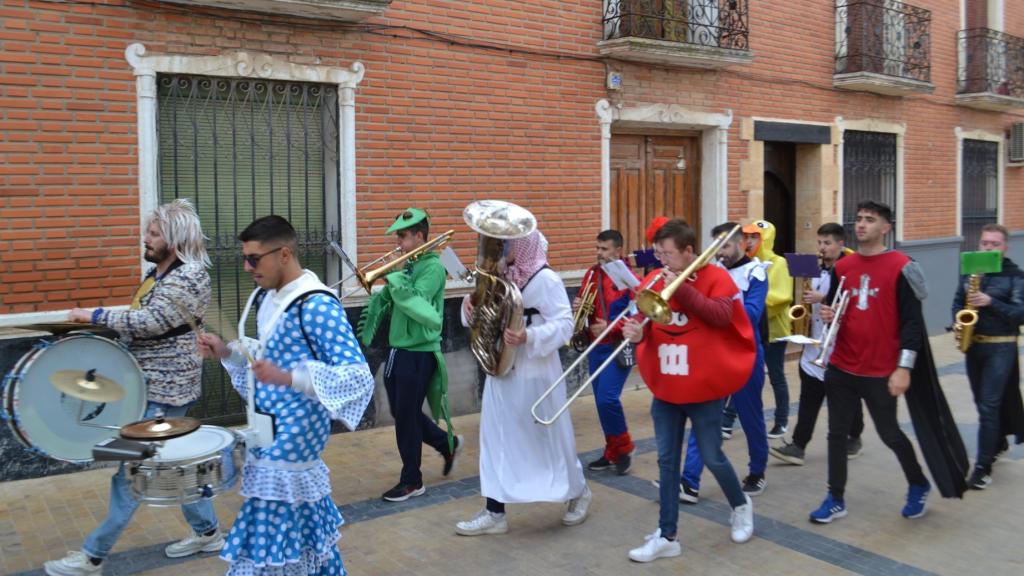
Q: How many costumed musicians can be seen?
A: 11